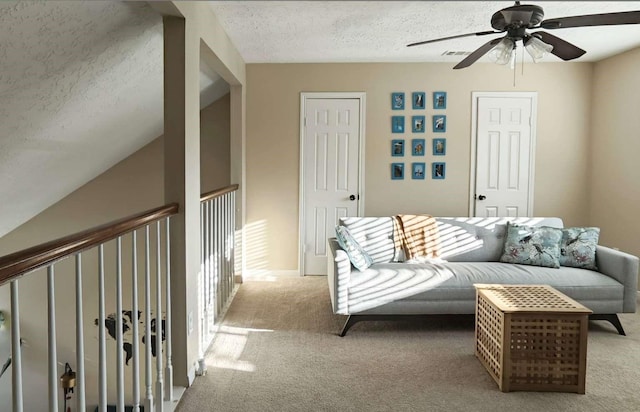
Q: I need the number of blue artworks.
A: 12